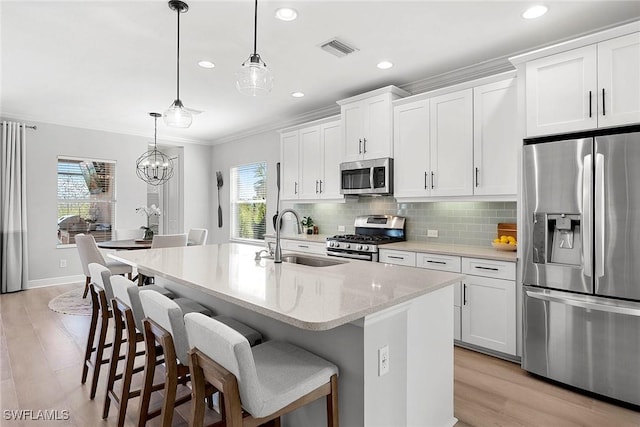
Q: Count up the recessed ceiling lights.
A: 5